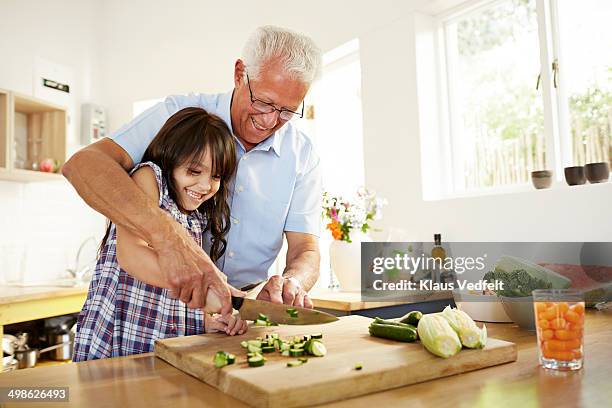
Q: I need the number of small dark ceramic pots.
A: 3